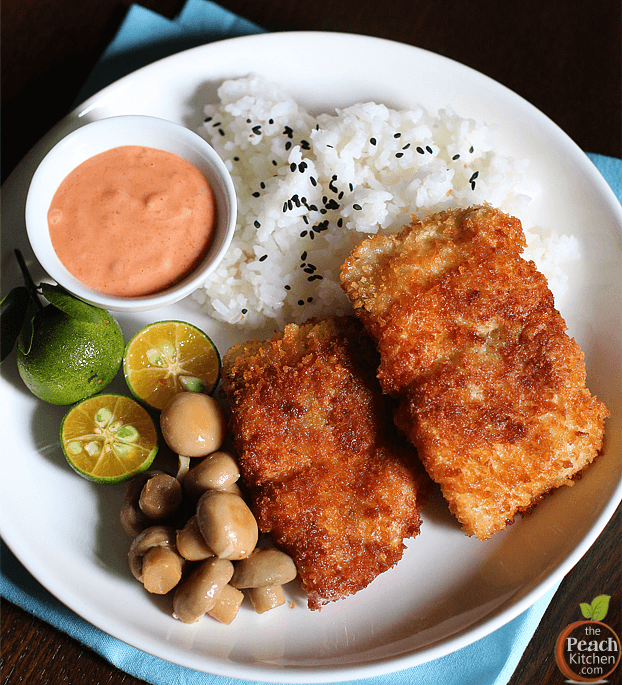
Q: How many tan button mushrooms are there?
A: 8